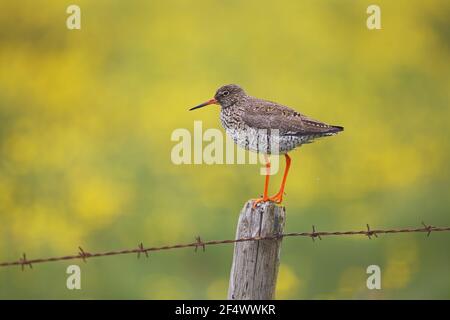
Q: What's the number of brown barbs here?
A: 7